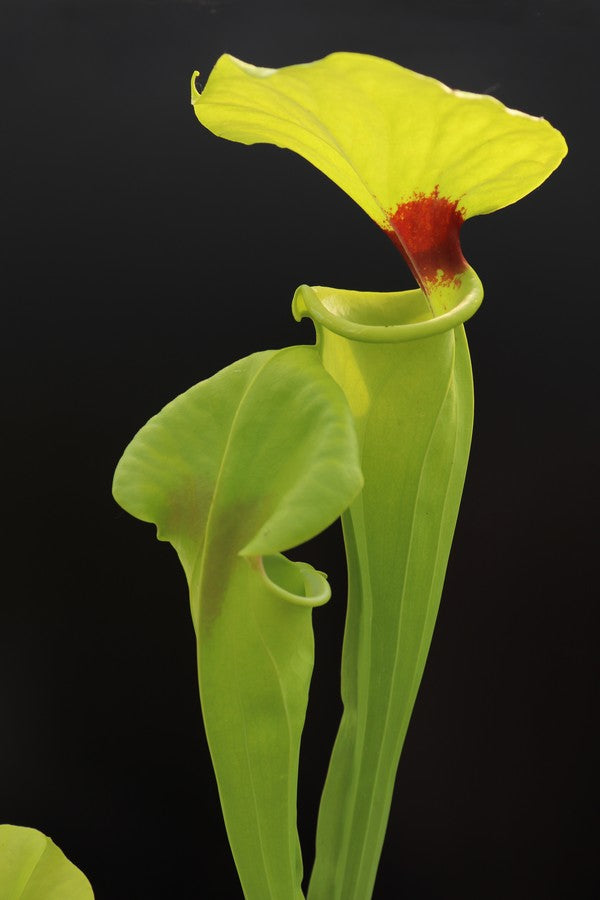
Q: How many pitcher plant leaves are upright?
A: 2